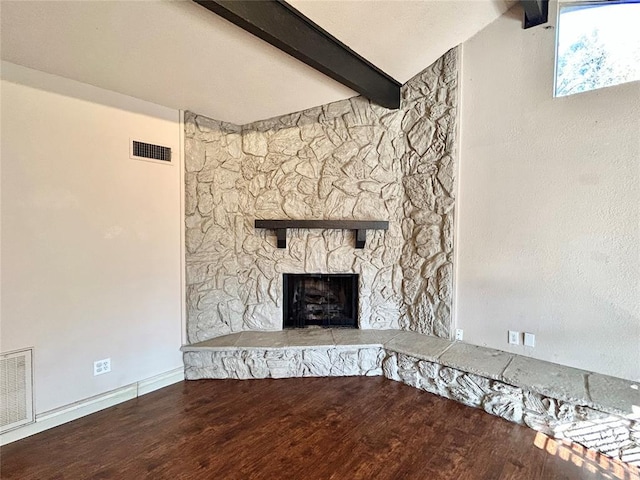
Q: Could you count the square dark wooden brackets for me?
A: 2